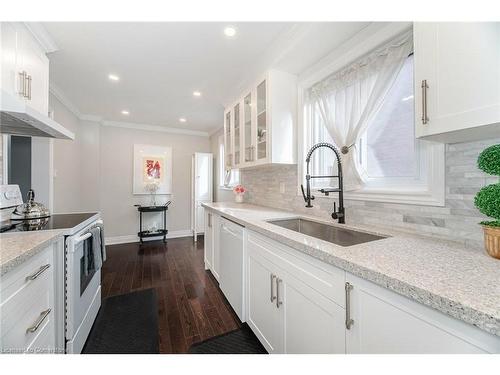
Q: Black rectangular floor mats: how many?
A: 2